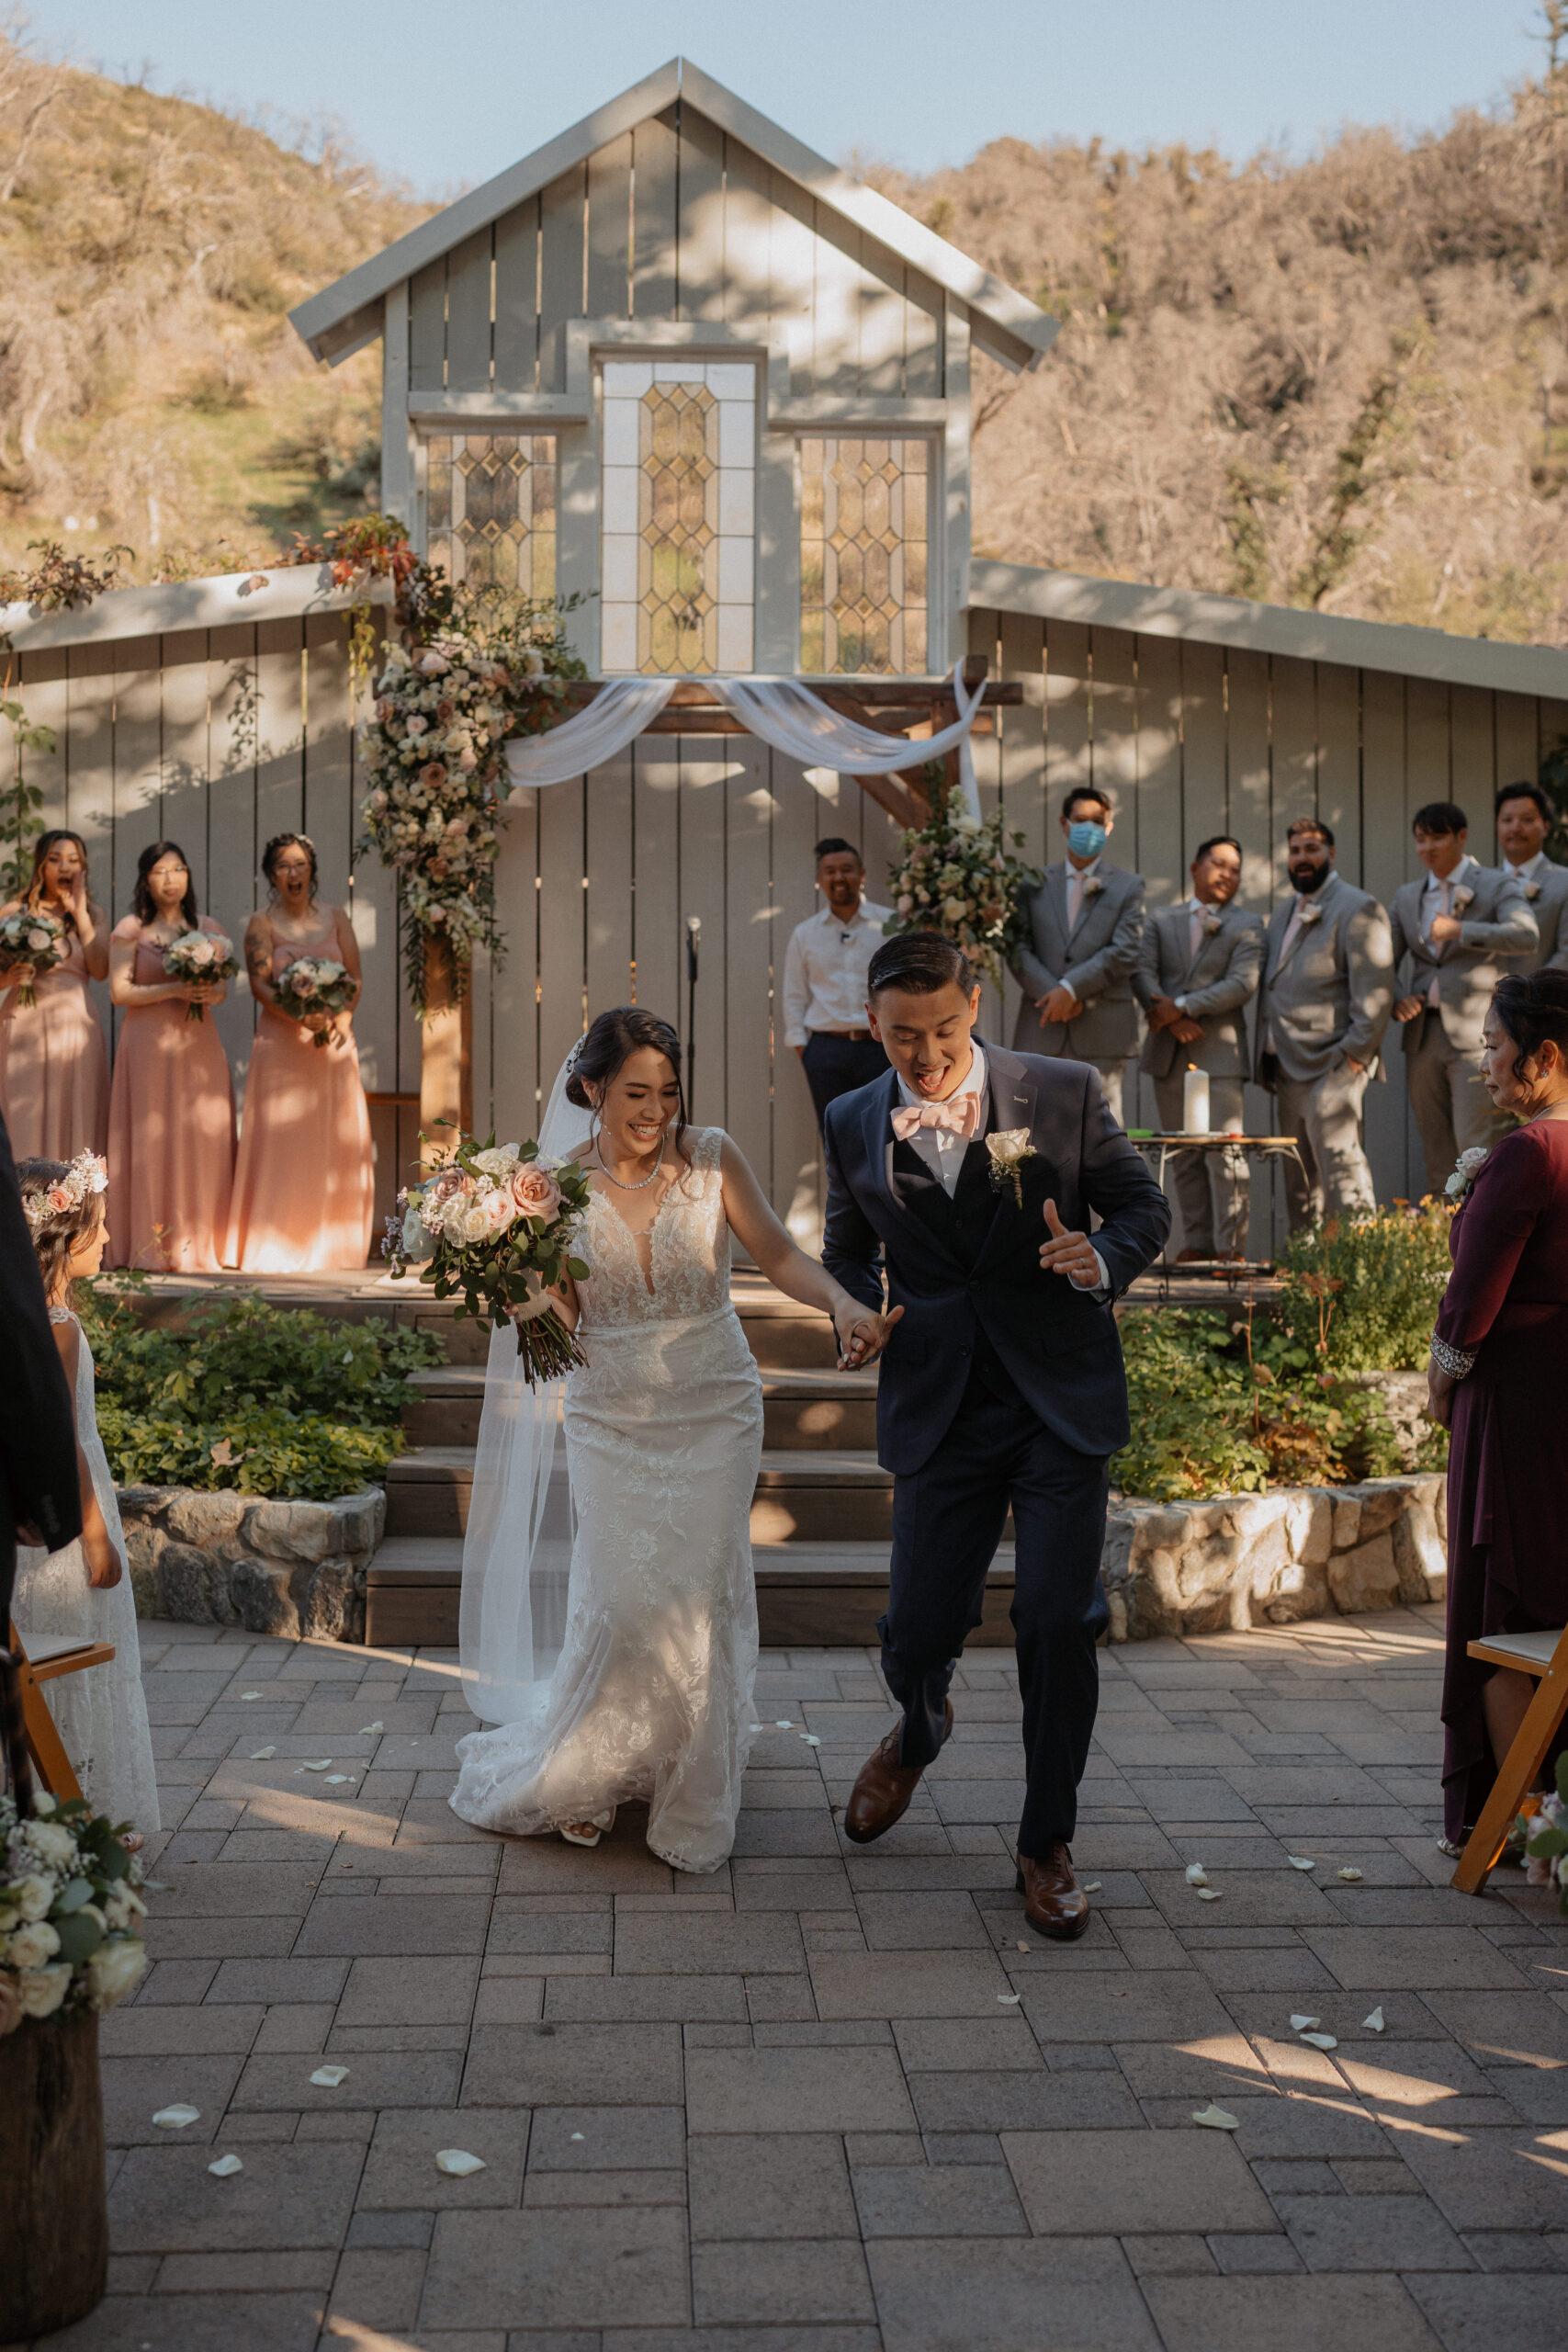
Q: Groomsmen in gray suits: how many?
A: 5